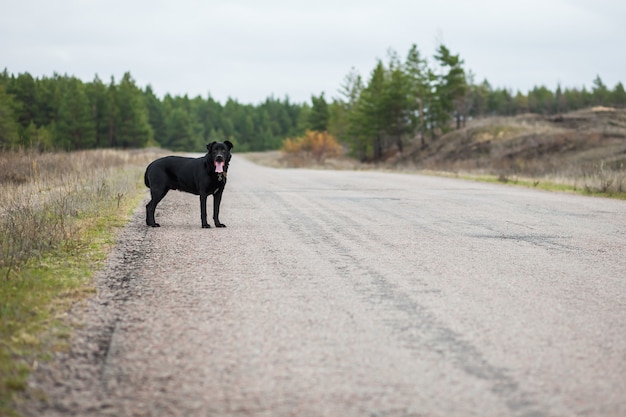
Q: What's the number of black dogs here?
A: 1